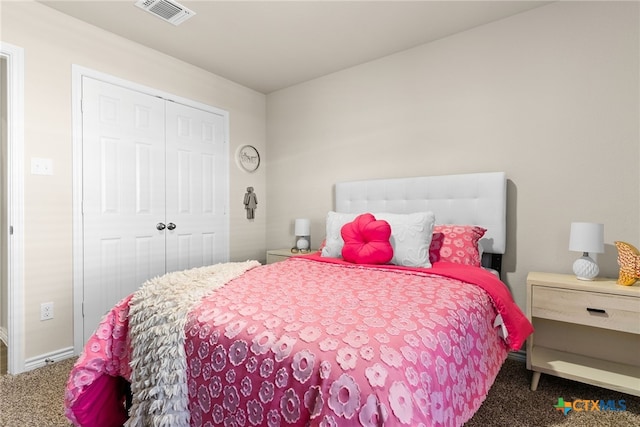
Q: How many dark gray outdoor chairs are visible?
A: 0